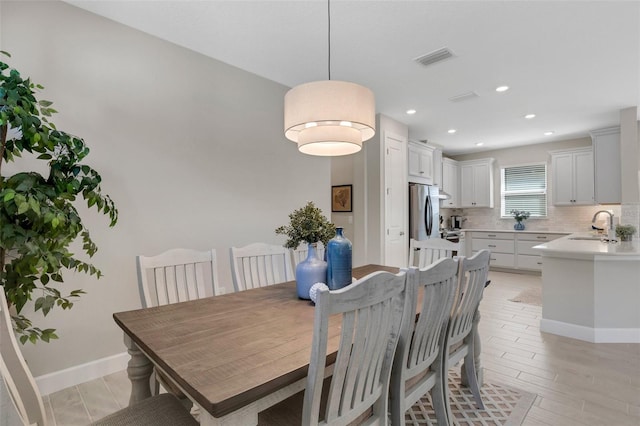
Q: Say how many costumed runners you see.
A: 0